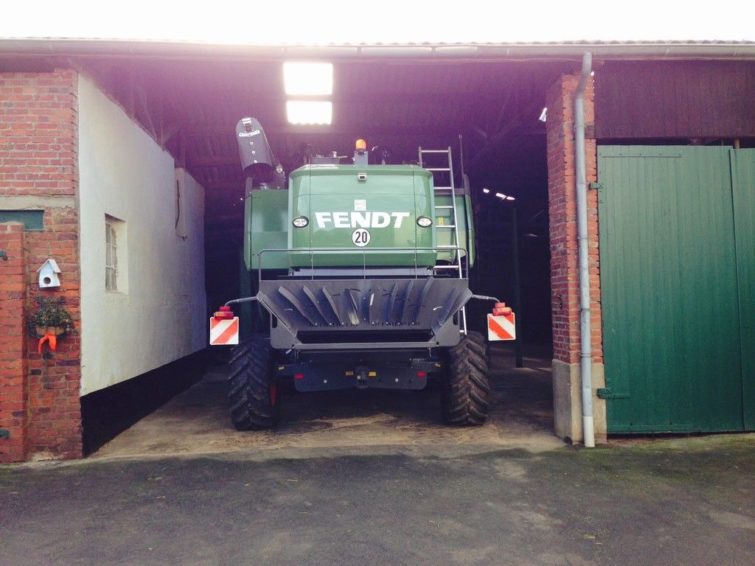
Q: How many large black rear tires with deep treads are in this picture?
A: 2